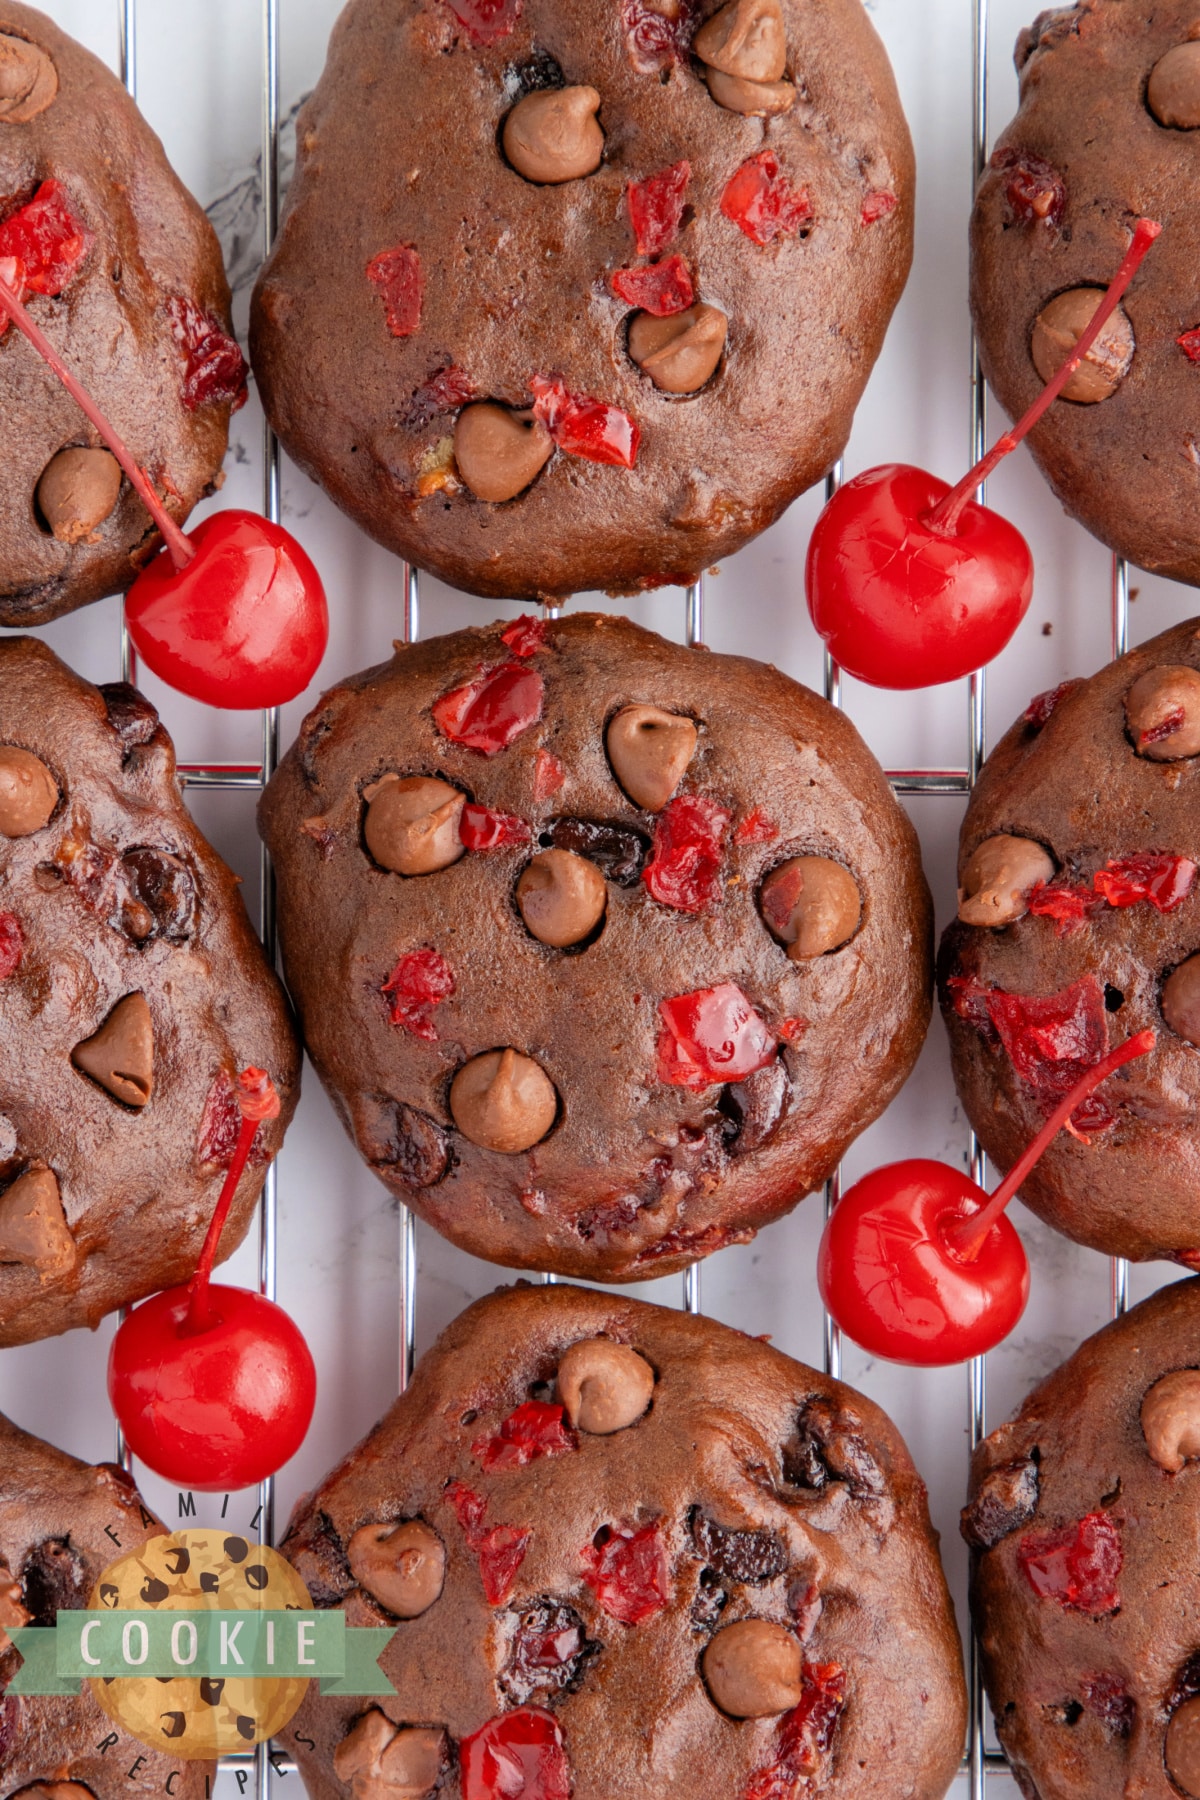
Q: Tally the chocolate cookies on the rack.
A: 9